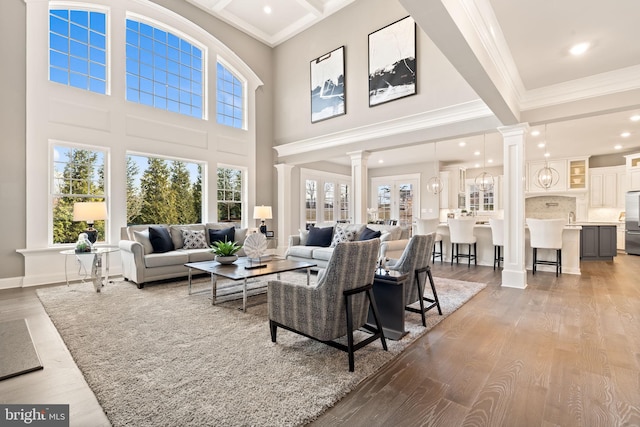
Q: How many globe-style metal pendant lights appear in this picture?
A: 3